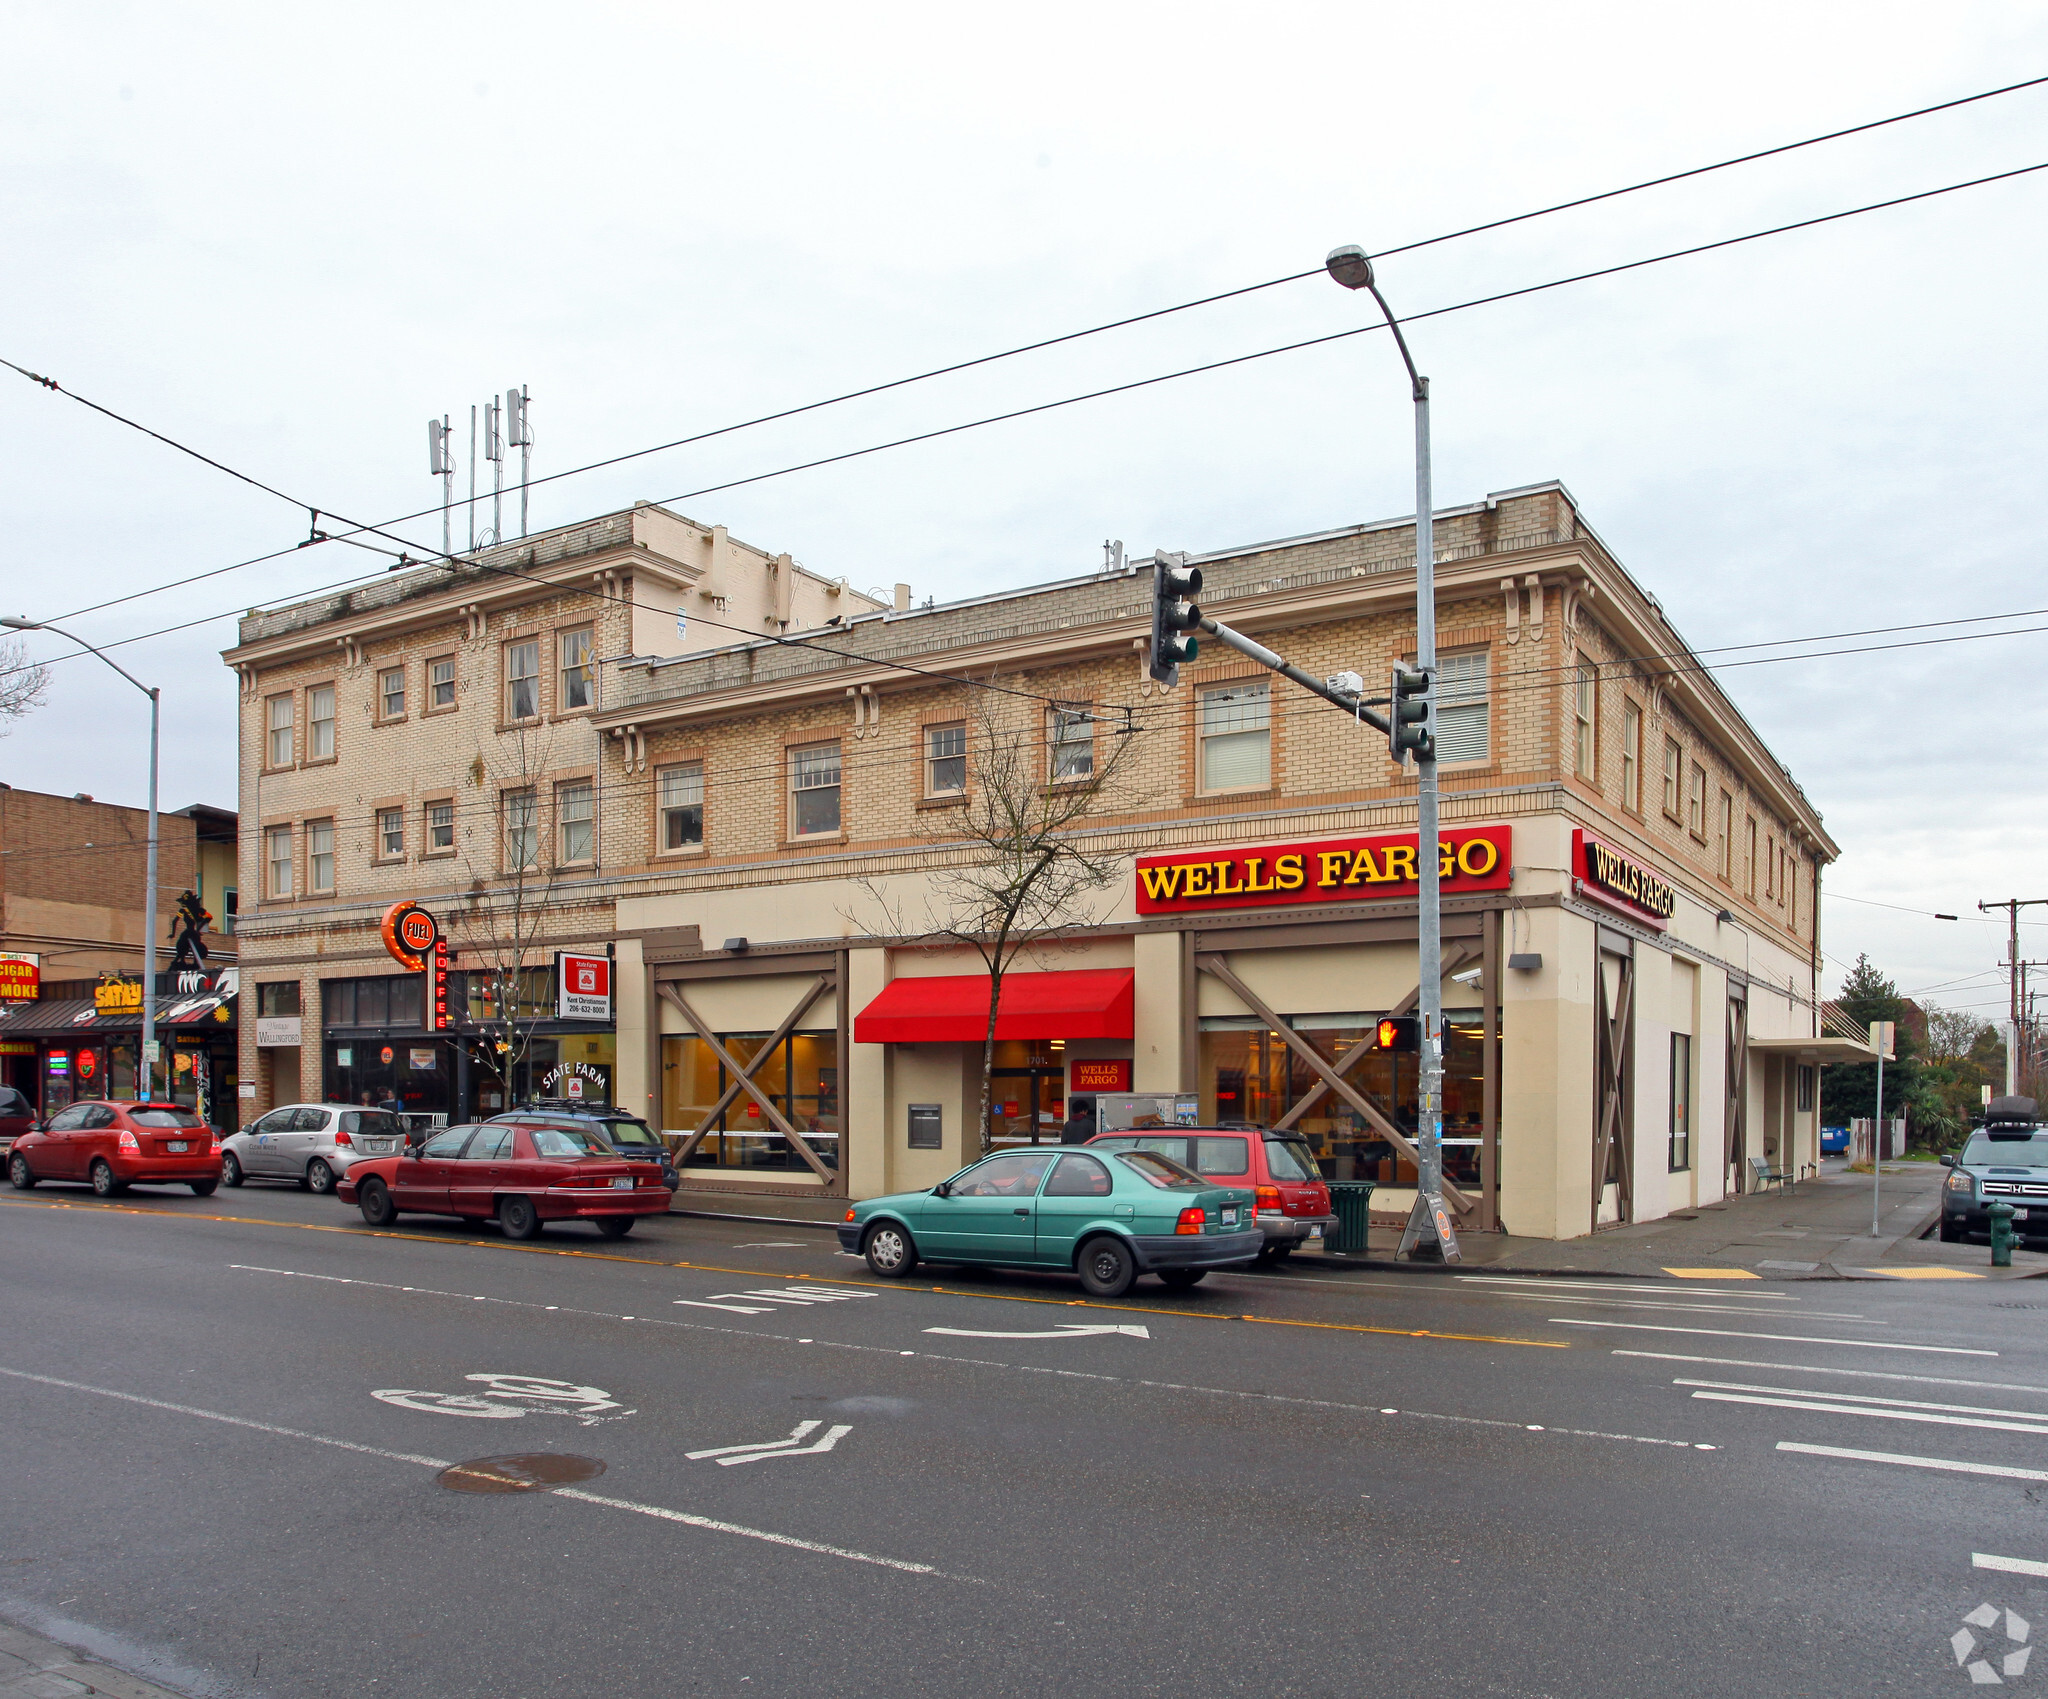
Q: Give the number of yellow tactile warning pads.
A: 2